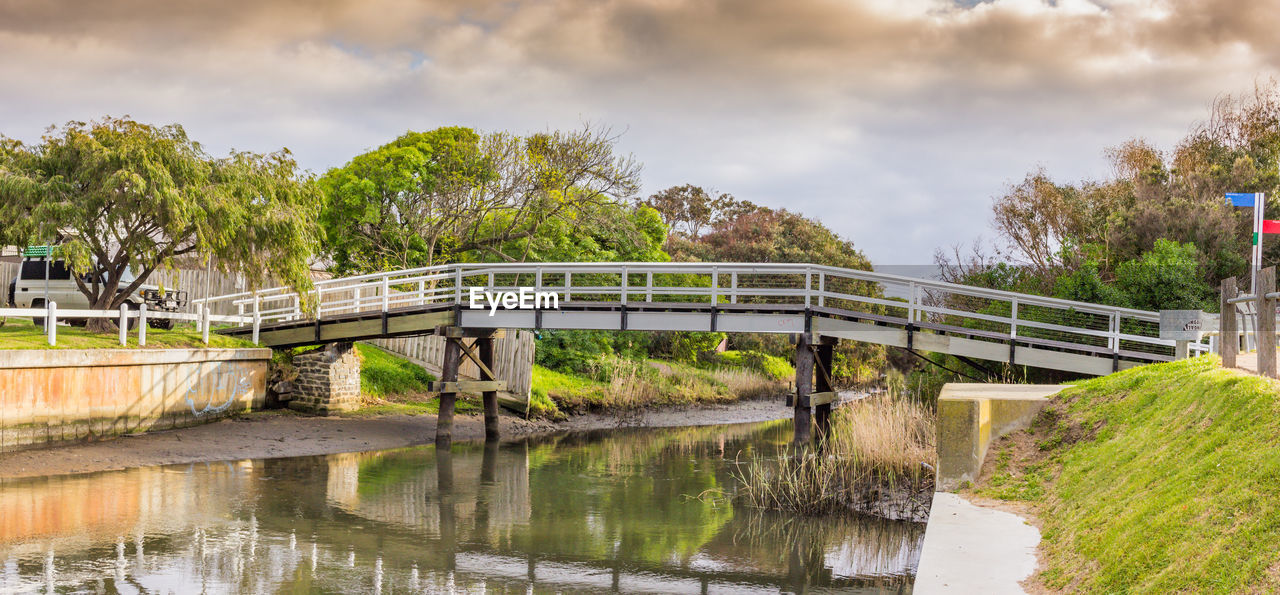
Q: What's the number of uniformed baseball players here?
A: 0